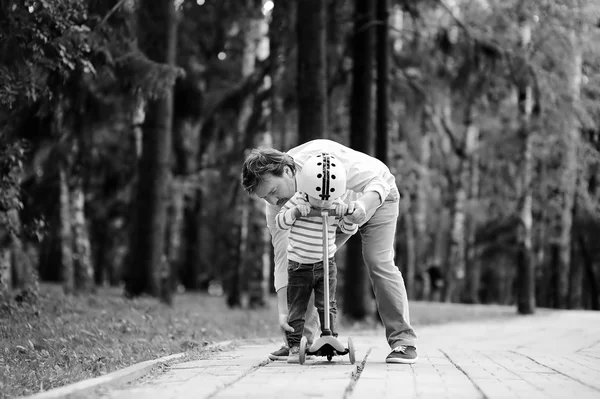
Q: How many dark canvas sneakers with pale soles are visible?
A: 2